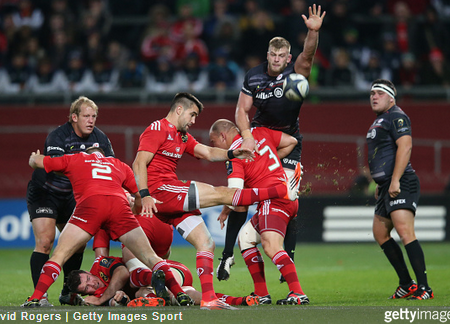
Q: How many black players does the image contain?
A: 3